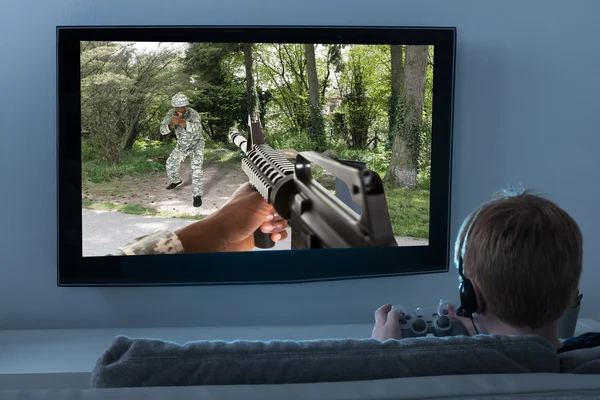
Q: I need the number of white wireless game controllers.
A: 1